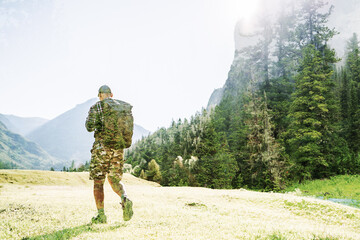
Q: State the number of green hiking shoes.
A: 2